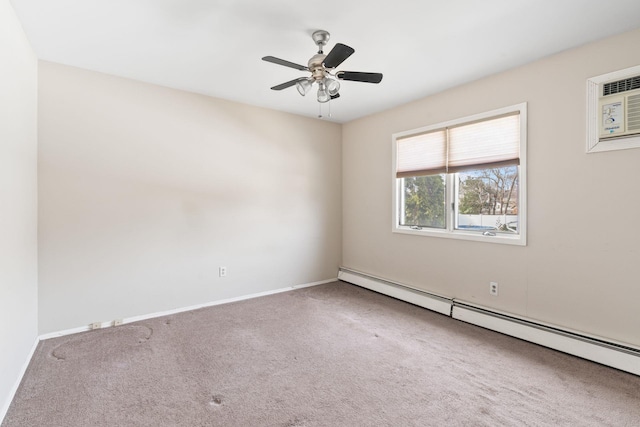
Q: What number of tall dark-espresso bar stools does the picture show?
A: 0